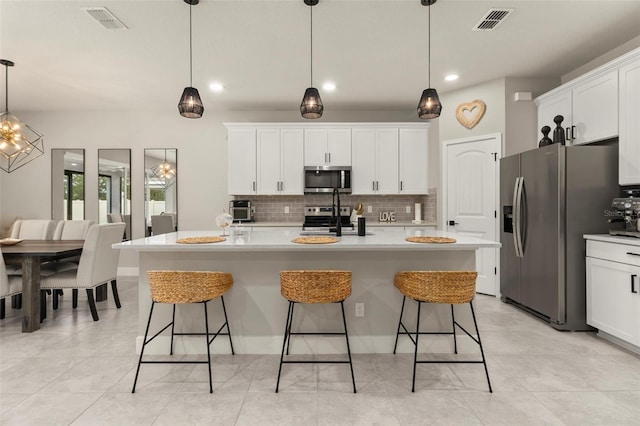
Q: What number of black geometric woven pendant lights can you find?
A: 3